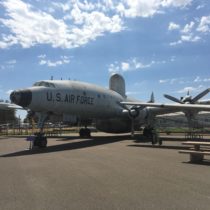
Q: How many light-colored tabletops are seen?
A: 1